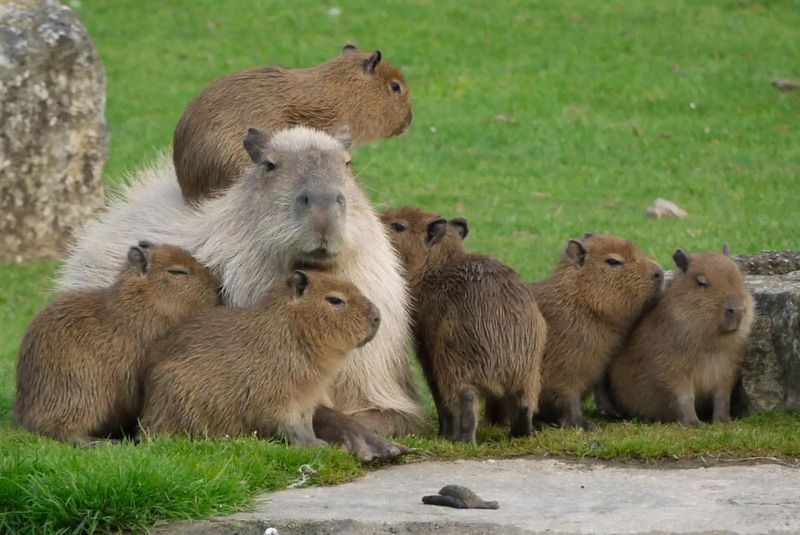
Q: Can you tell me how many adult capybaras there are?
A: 1